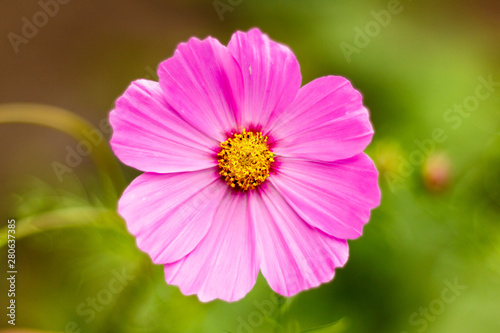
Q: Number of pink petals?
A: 8